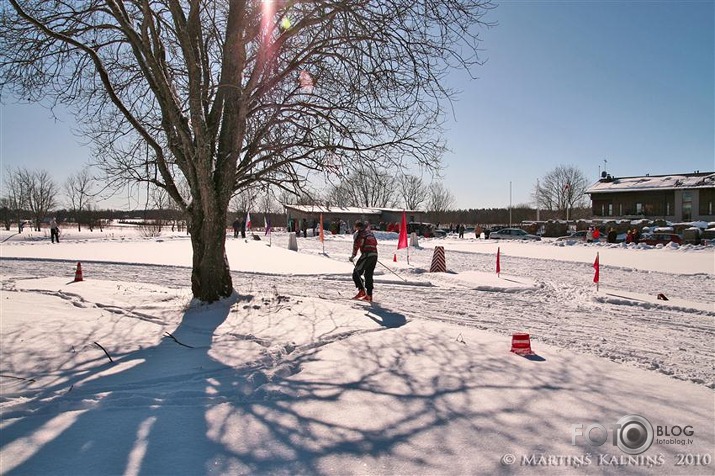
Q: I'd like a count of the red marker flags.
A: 3